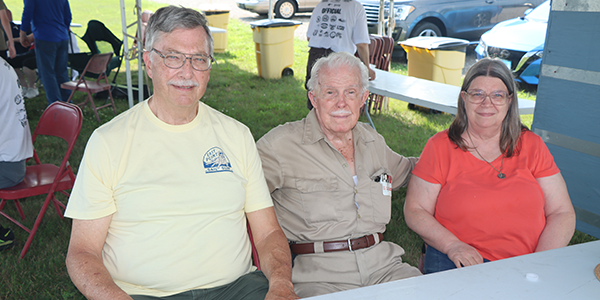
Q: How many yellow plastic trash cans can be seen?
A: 3